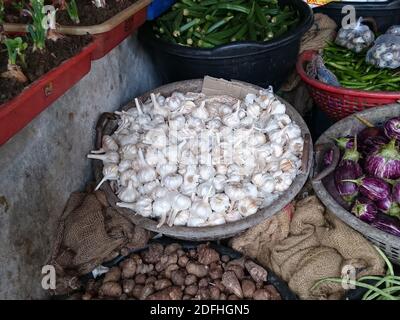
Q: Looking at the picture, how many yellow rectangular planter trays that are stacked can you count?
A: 0